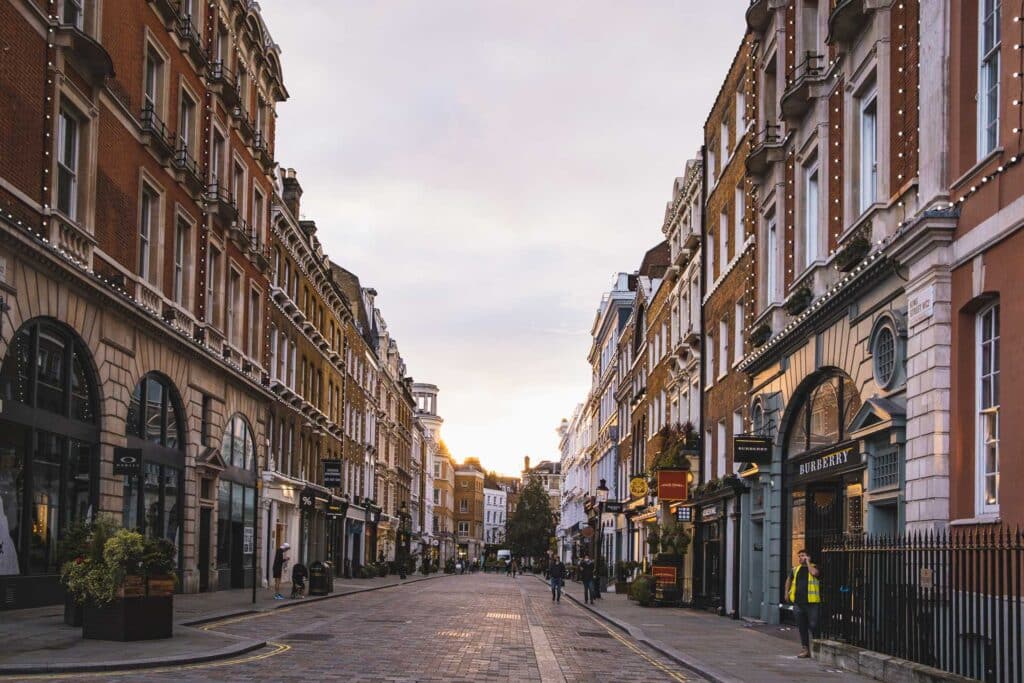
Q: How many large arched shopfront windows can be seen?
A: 4